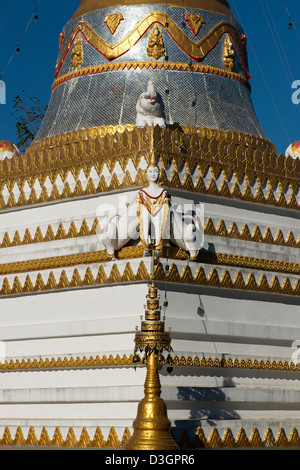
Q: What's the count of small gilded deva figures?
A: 3